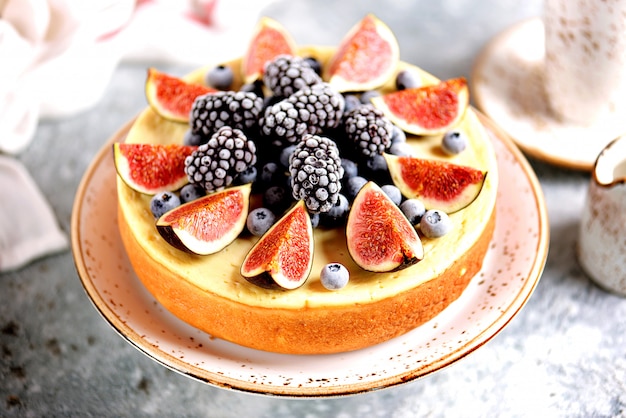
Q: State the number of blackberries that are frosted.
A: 6